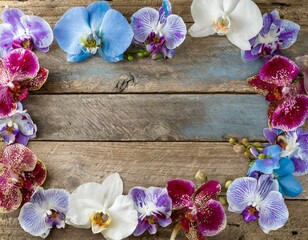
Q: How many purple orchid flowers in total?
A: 8